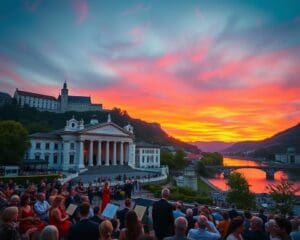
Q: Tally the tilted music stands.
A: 3